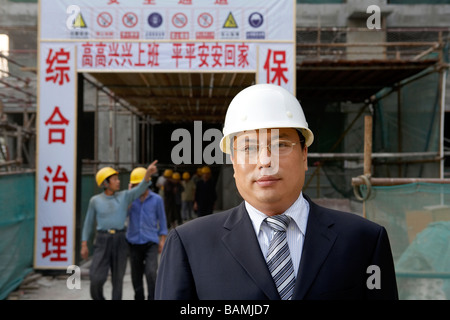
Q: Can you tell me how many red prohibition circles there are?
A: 4